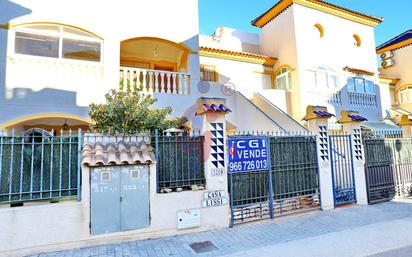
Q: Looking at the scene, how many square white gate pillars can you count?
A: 3